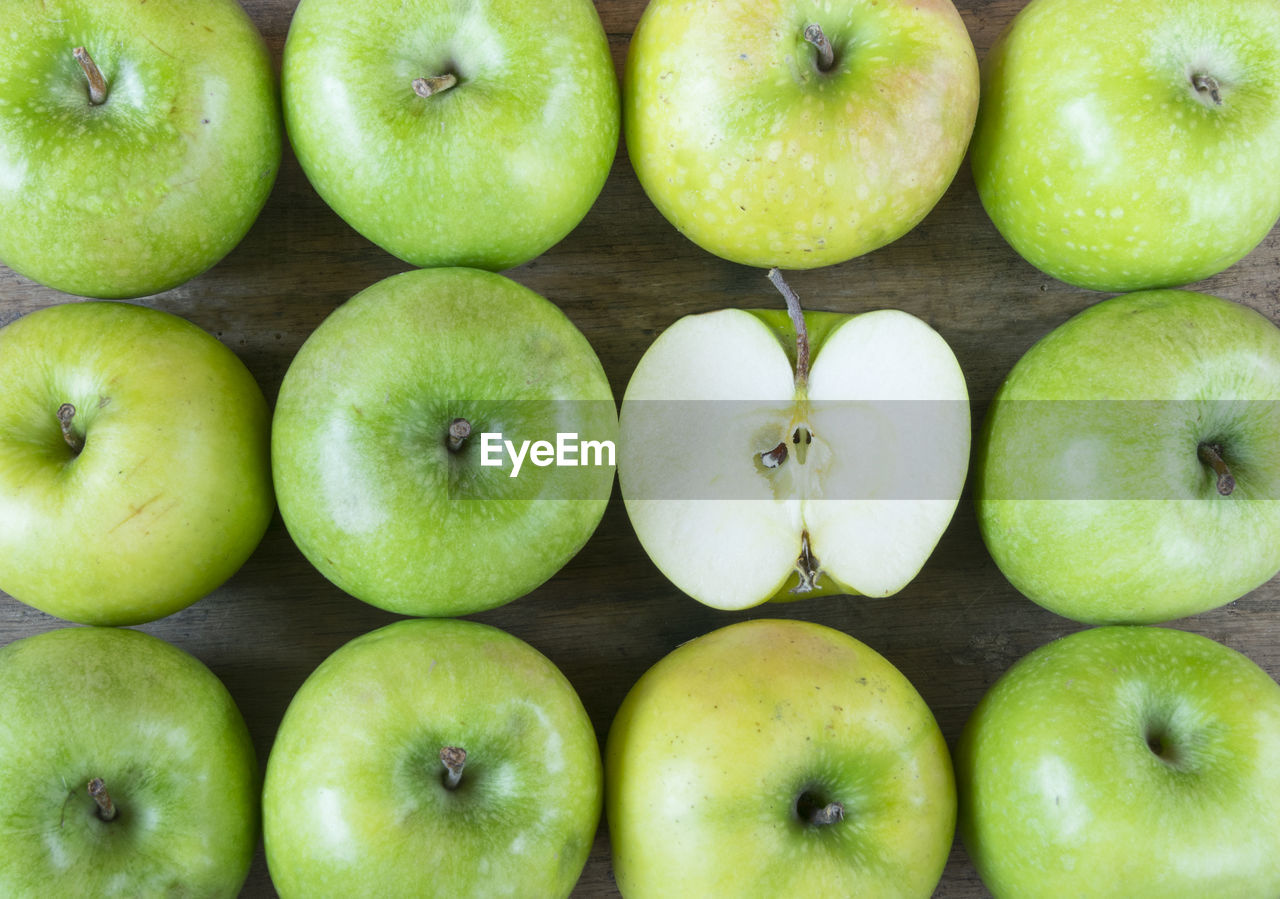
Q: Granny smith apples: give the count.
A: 12